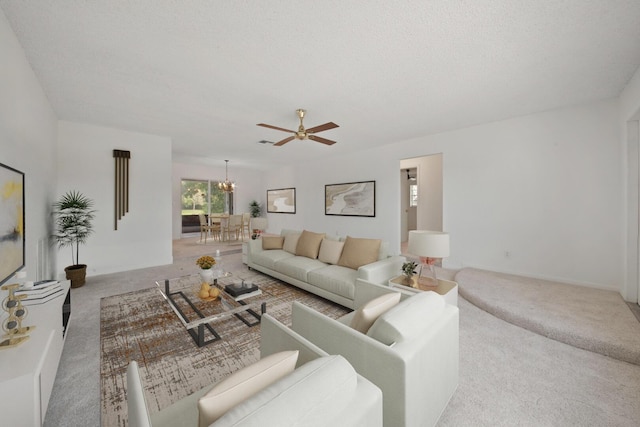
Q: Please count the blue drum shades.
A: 0